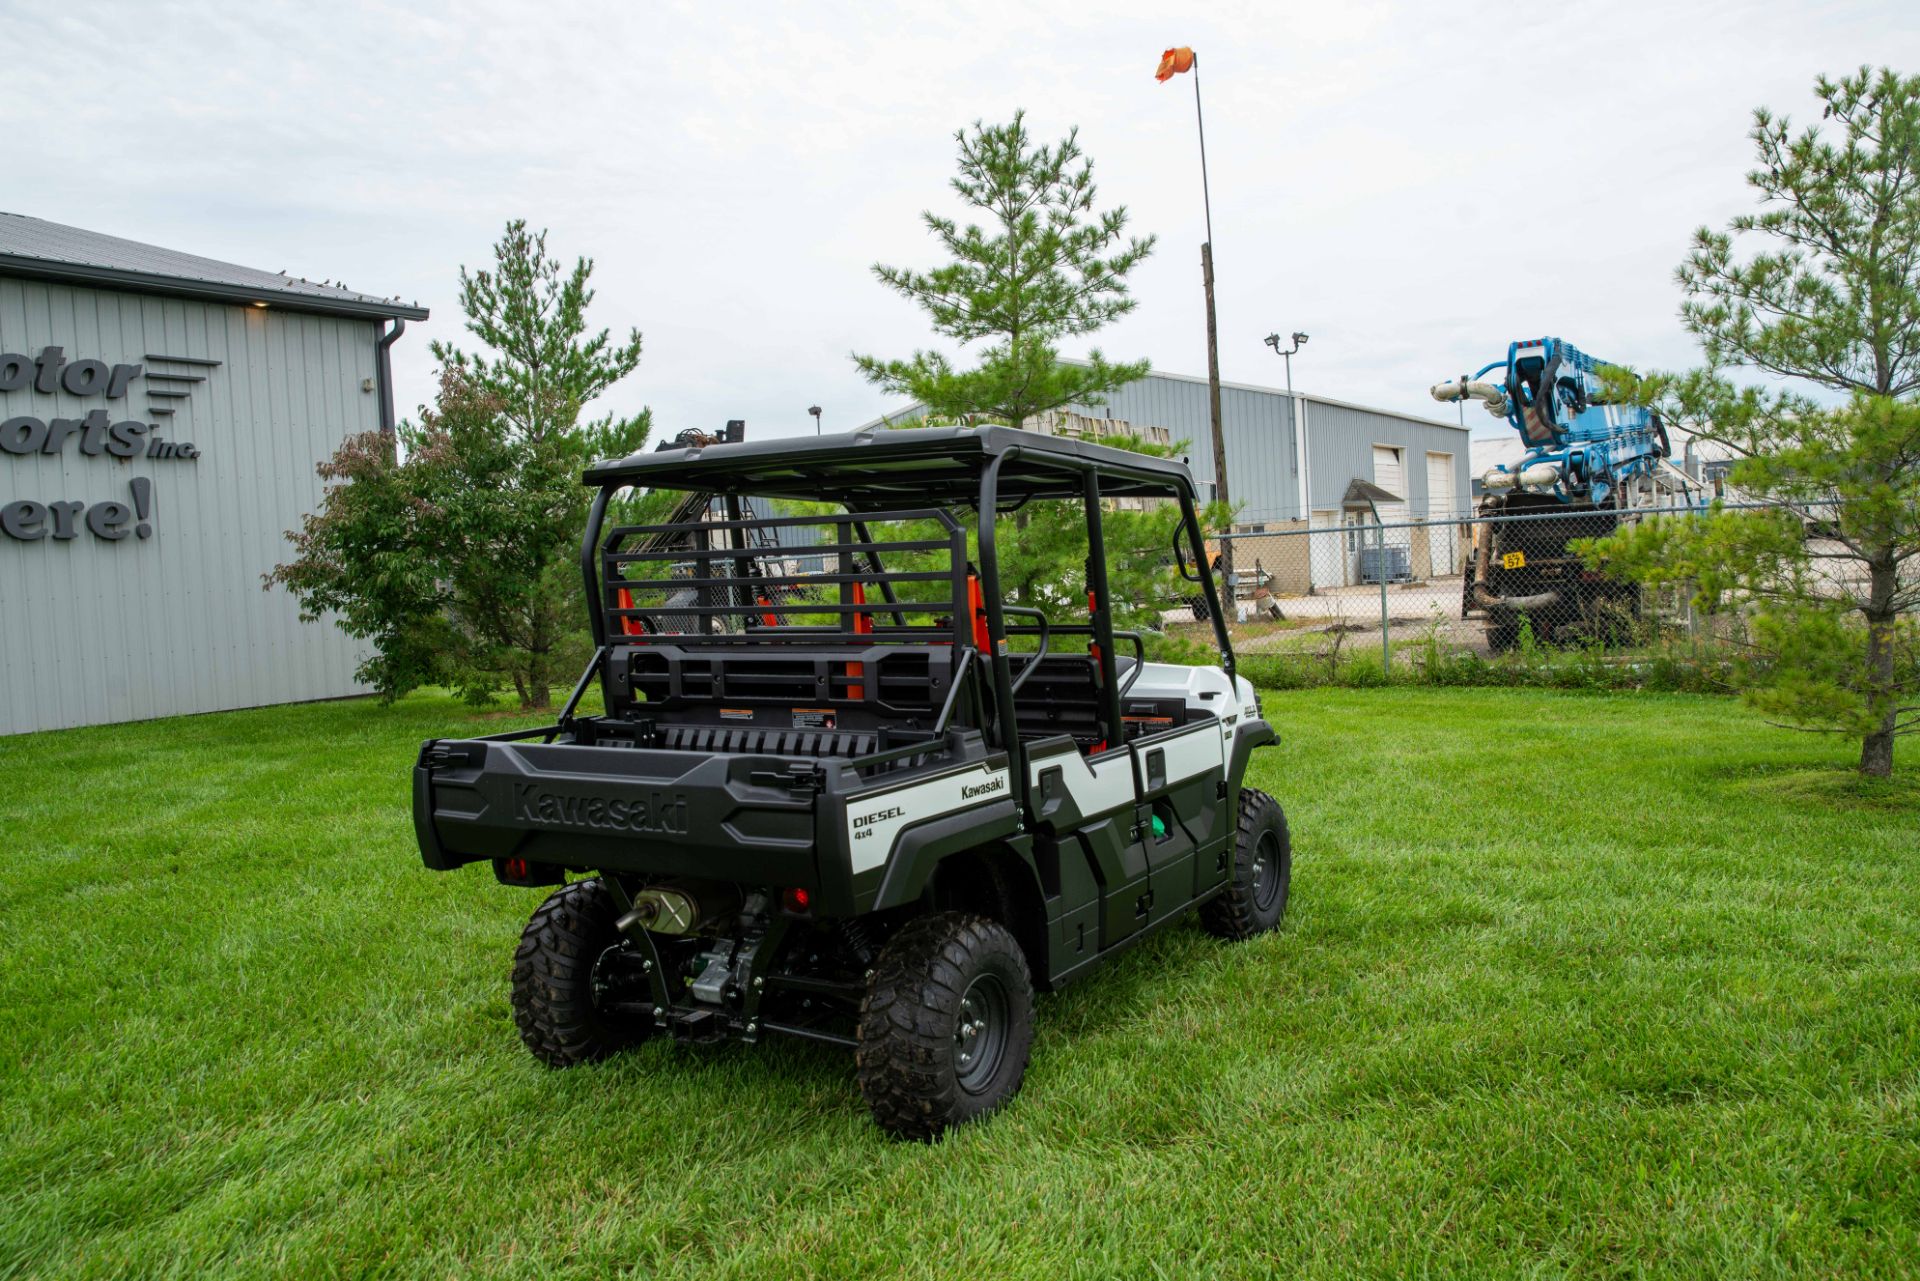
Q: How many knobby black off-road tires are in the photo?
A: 3